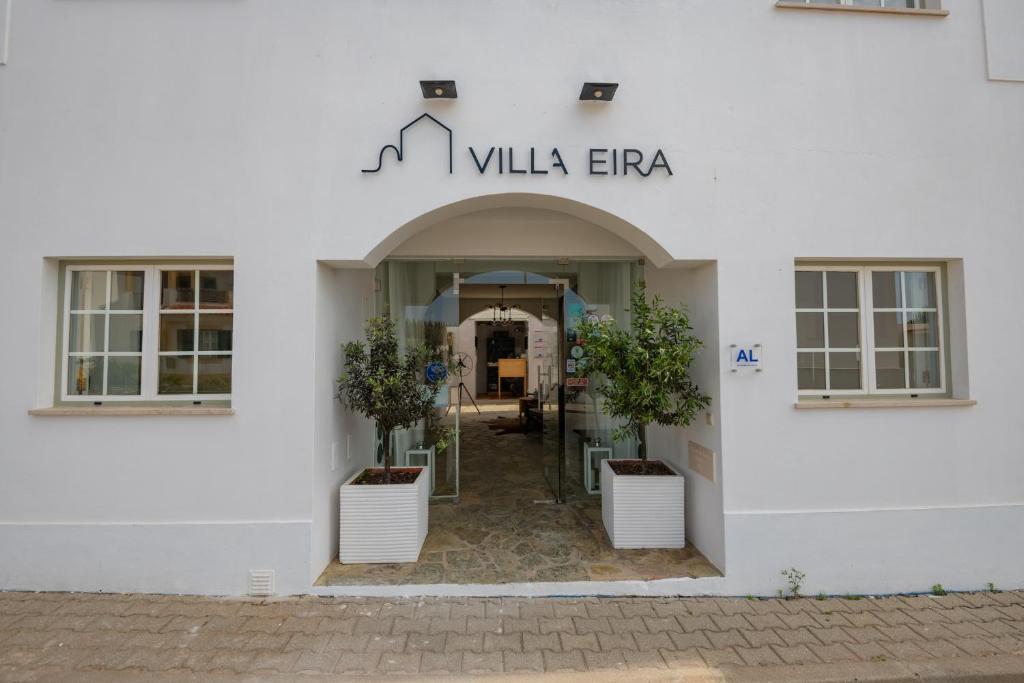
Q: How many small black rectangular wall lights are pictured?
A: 2